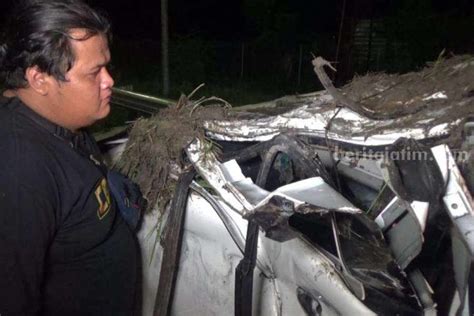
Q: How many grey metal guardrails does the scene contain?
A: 1